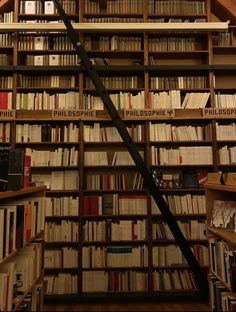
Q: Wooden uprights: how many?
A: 4